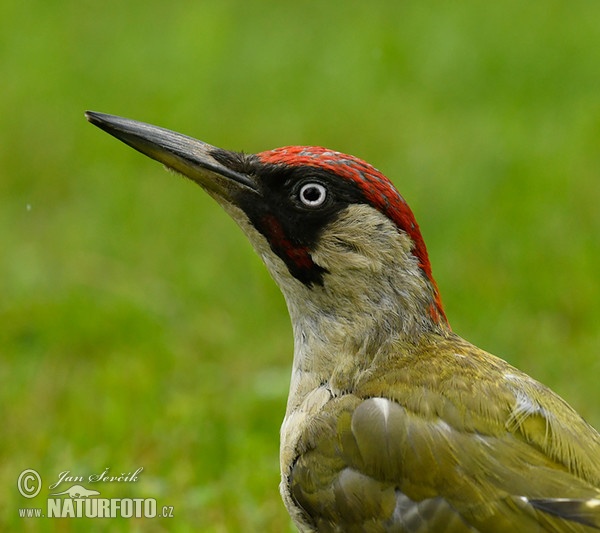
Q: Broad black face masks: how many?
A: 1